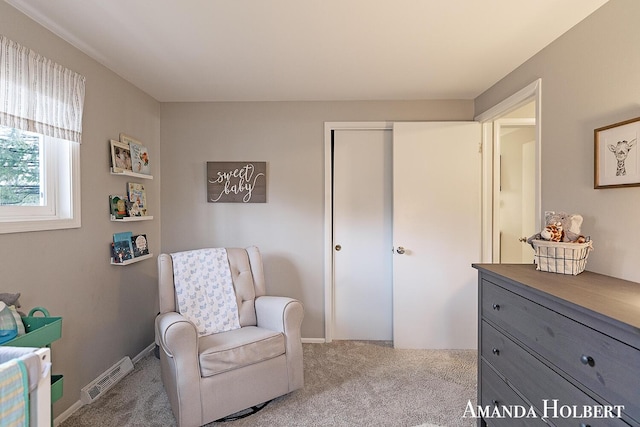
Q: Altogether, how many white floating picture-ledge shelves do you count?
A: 3